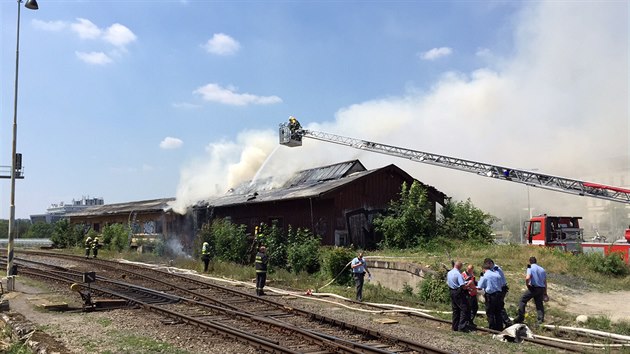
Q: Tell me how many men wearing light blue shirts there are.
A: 5